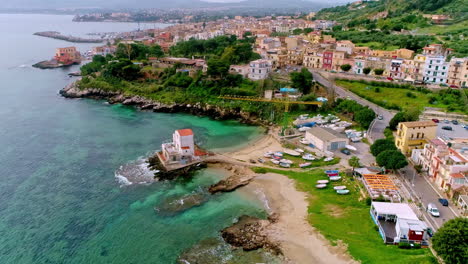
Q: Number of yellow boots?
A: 0